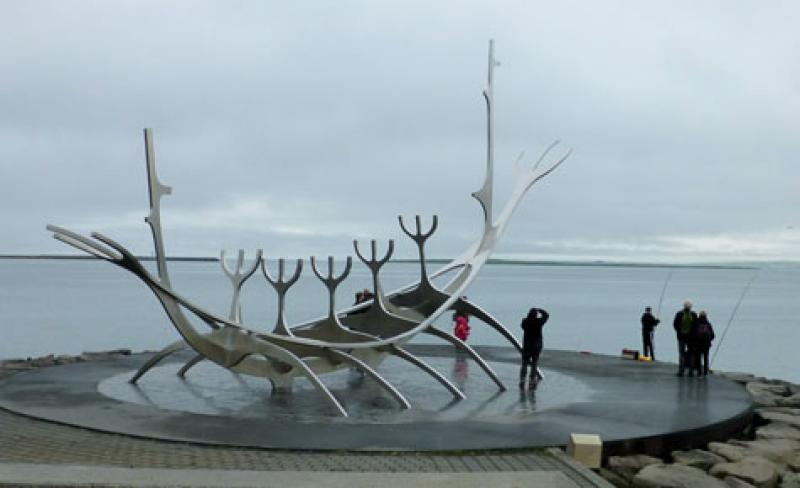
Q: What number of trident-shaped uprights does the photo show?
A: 5